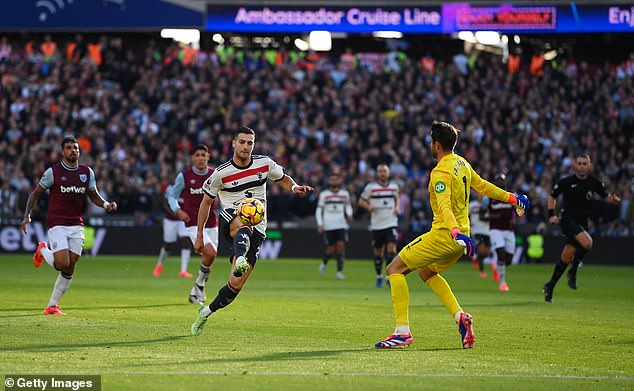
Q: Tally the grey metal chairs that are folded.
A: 0